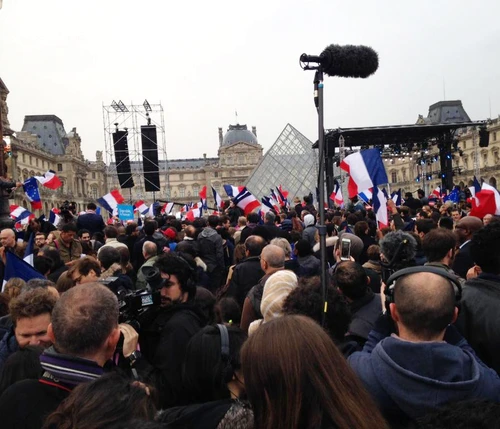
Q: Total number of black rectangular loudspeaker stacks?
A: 2